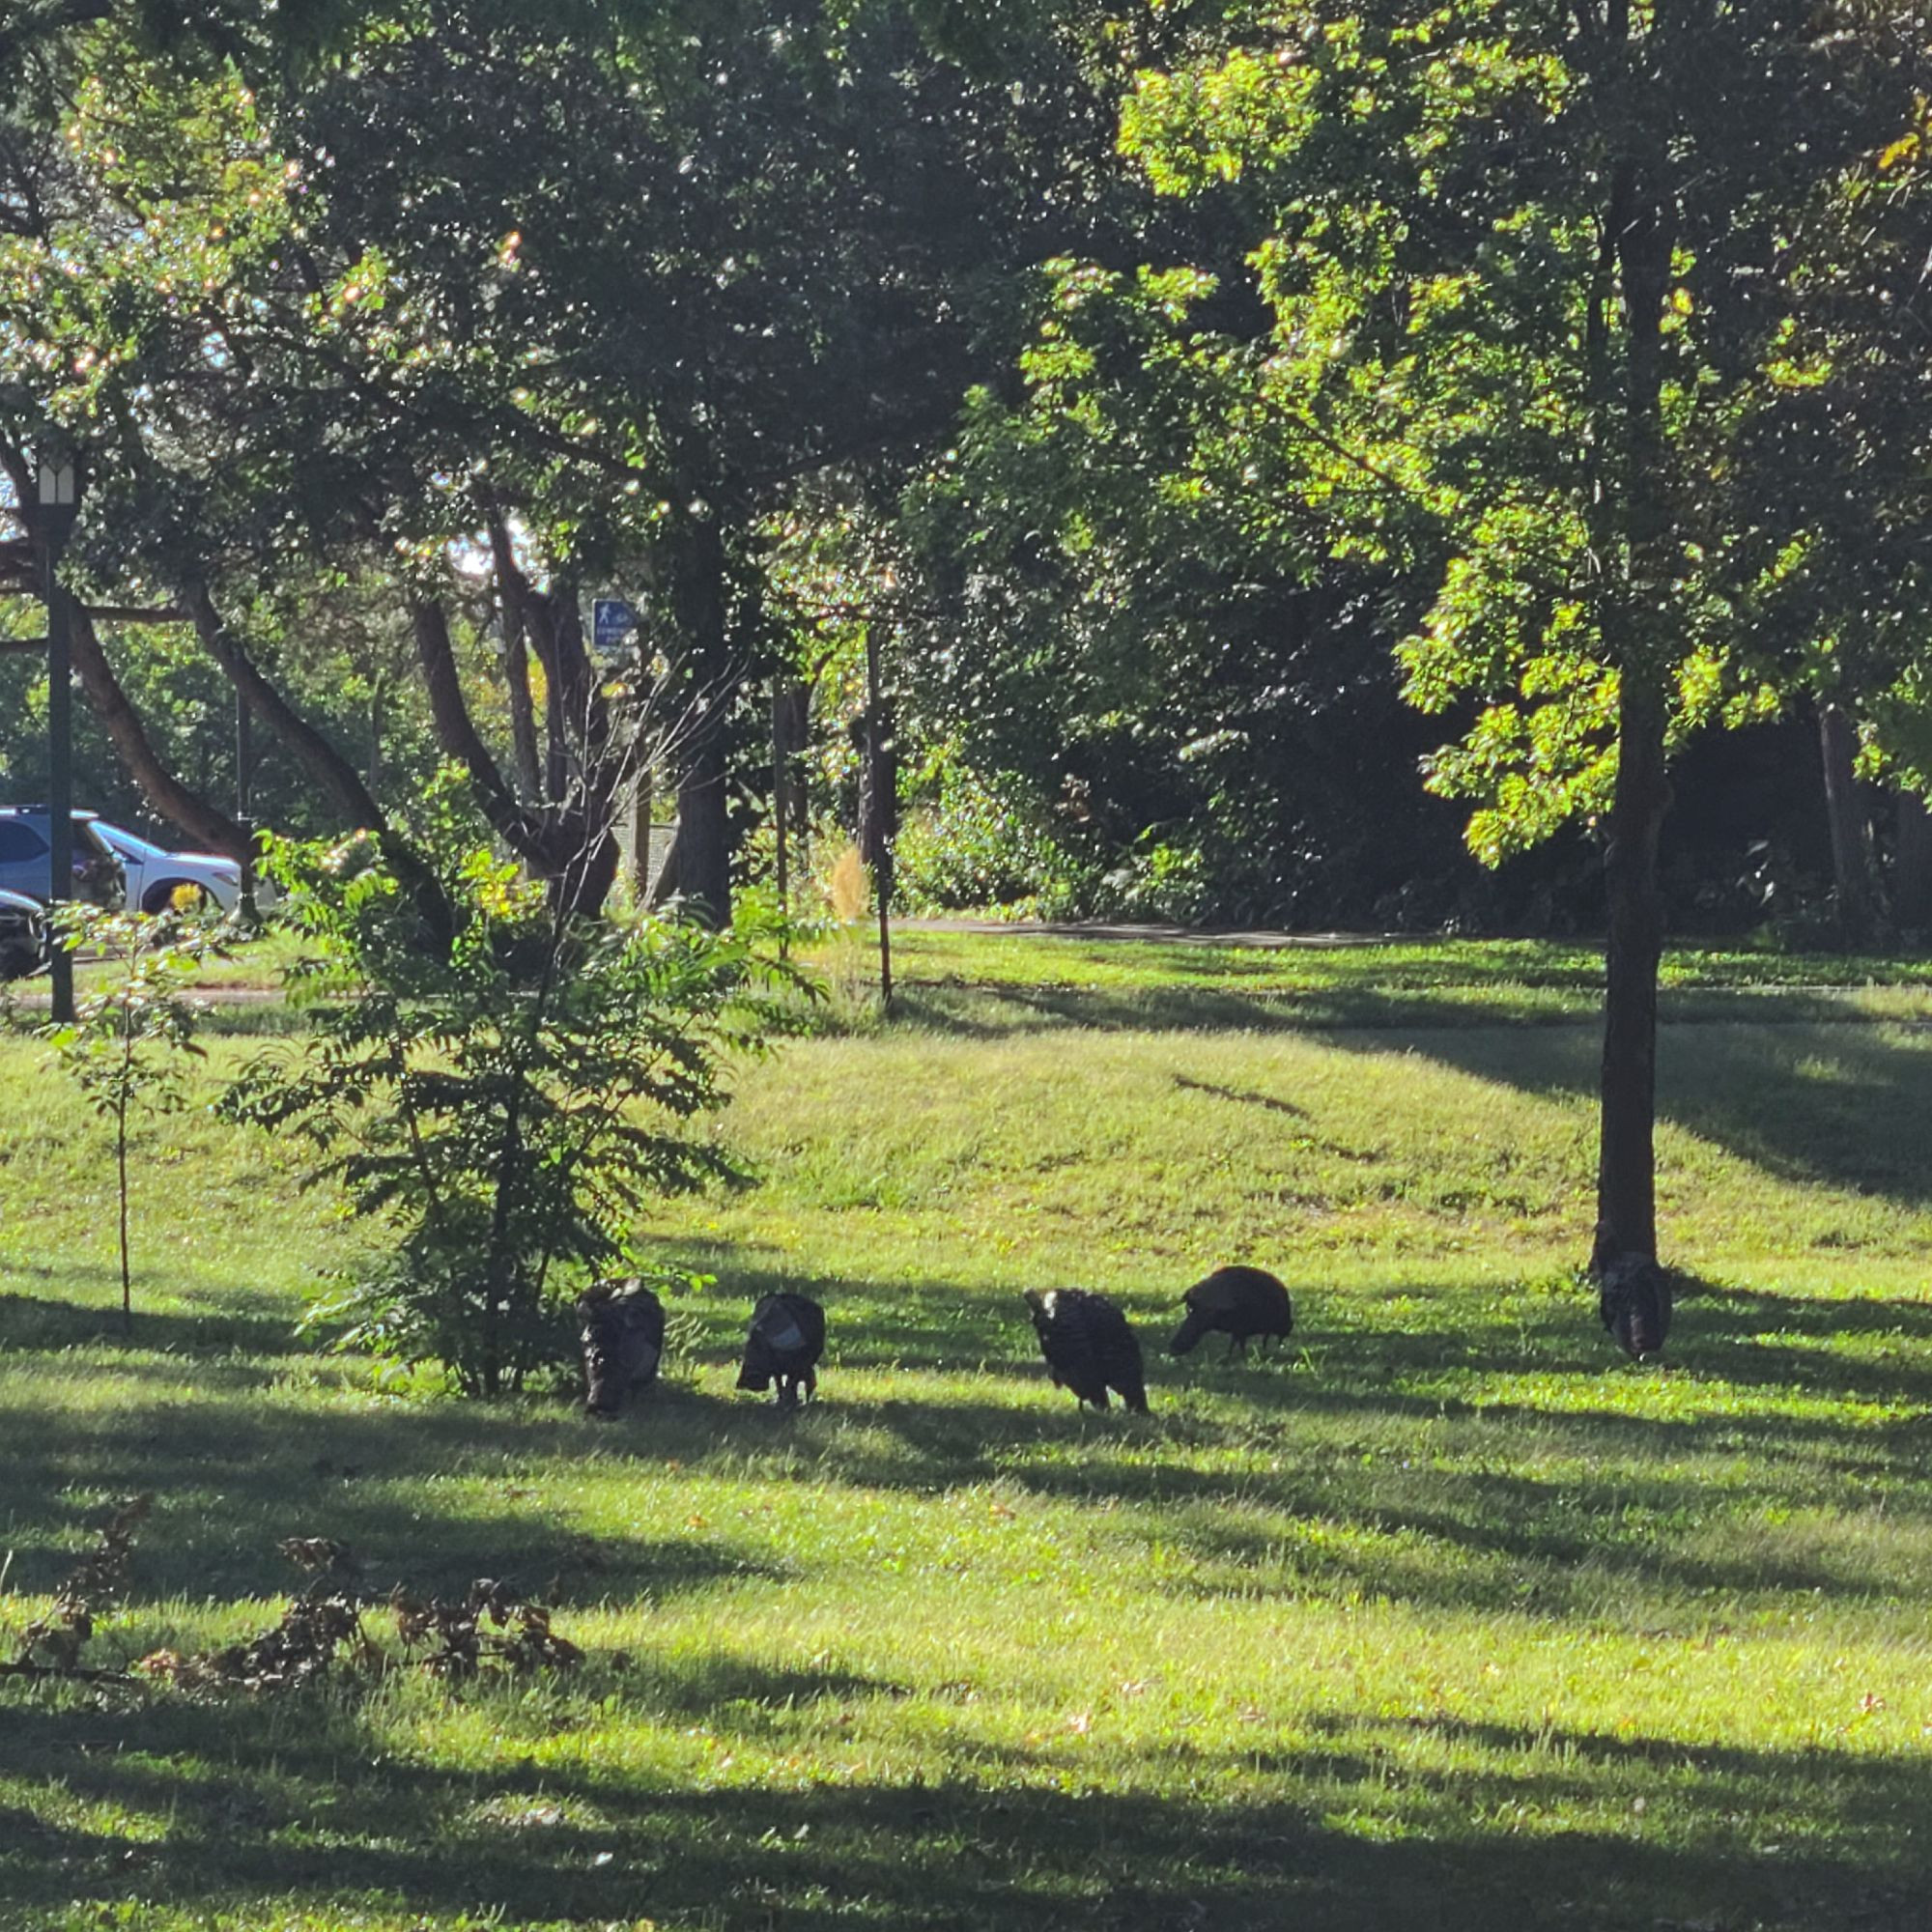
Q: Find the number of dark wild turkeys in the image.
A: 5